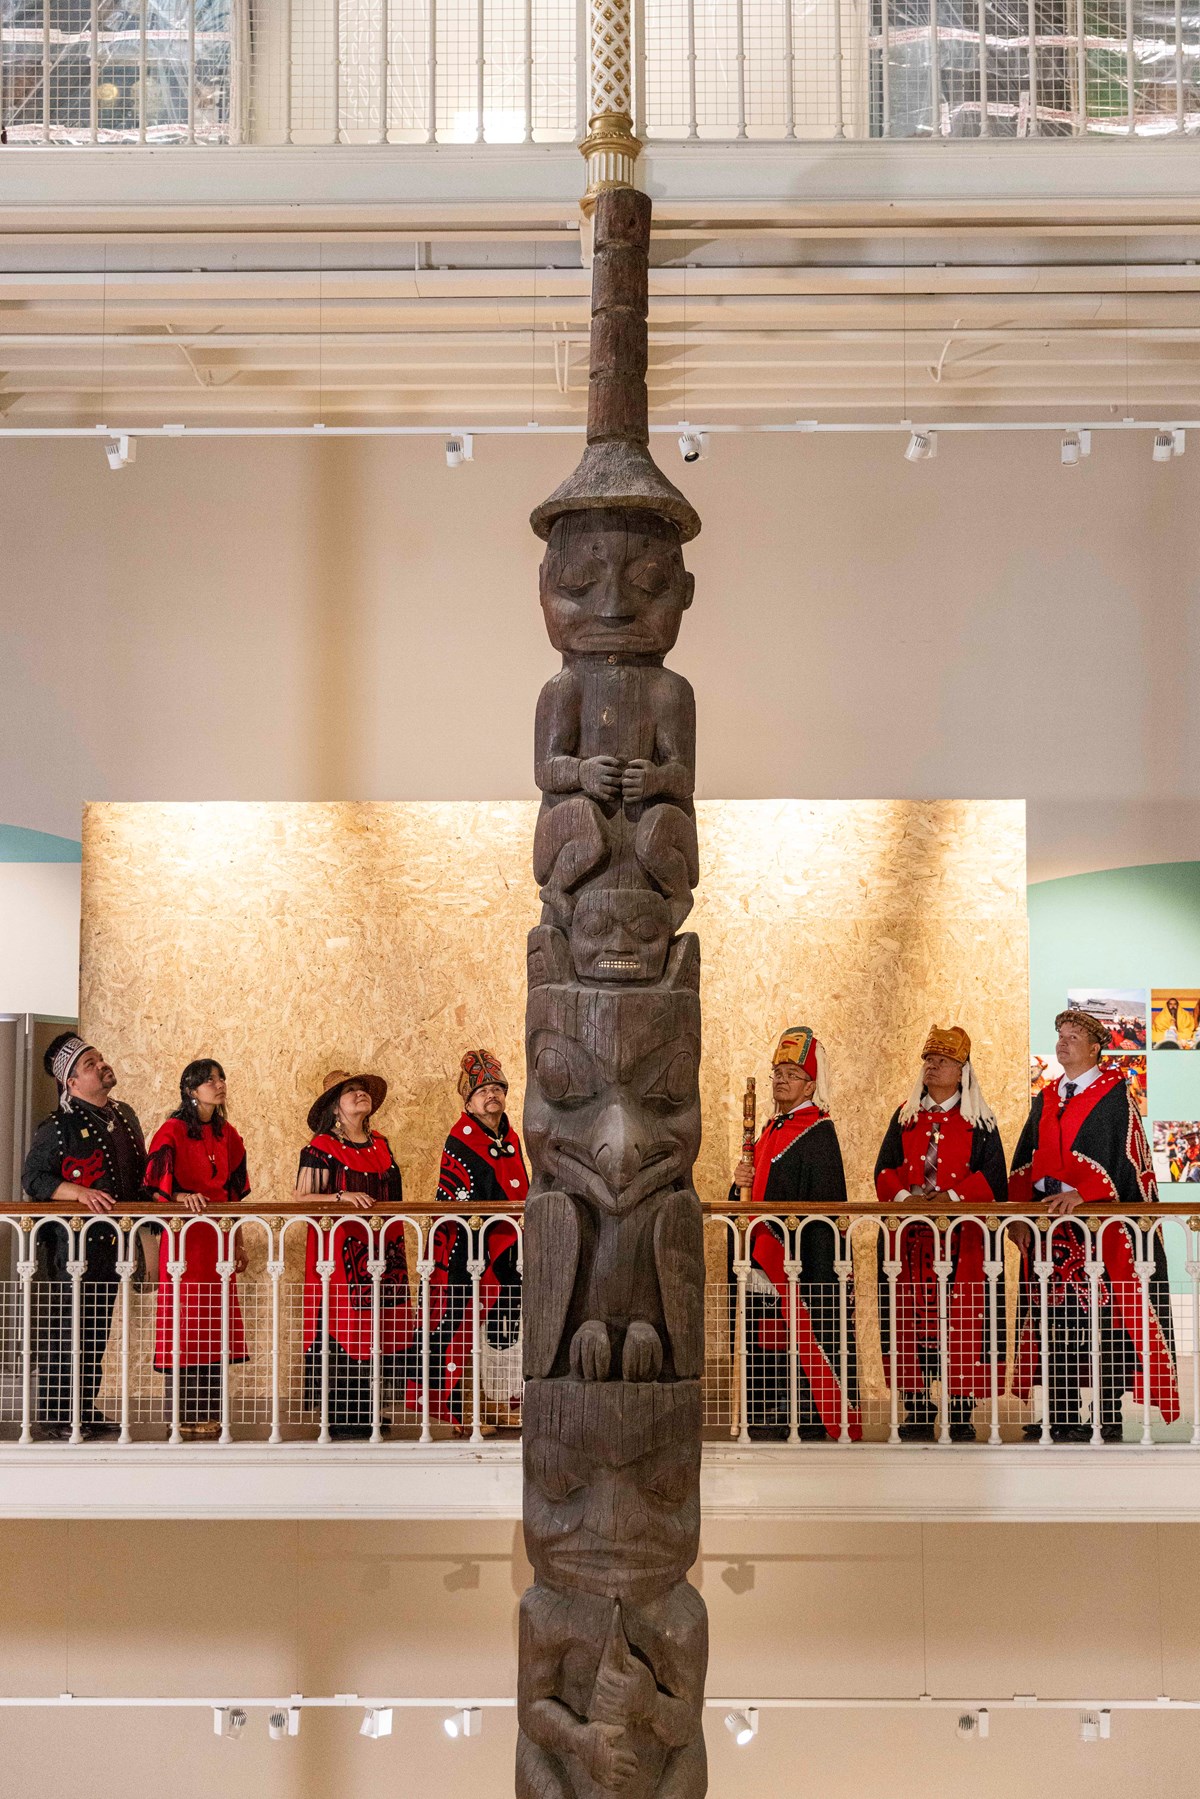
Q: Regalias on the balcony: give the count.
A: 7